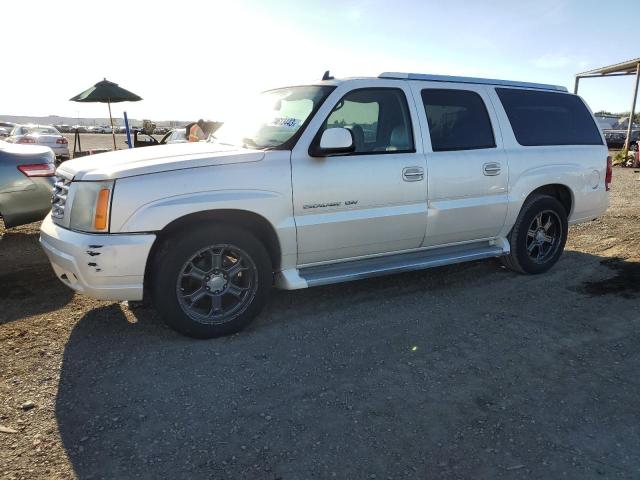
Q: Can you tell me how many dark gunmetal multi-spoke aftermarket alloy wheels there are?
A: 2